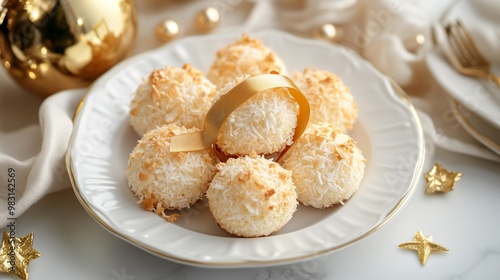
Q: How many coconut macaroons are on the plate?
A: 7